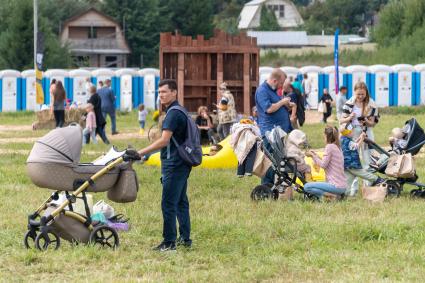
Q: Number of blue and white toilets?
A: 15